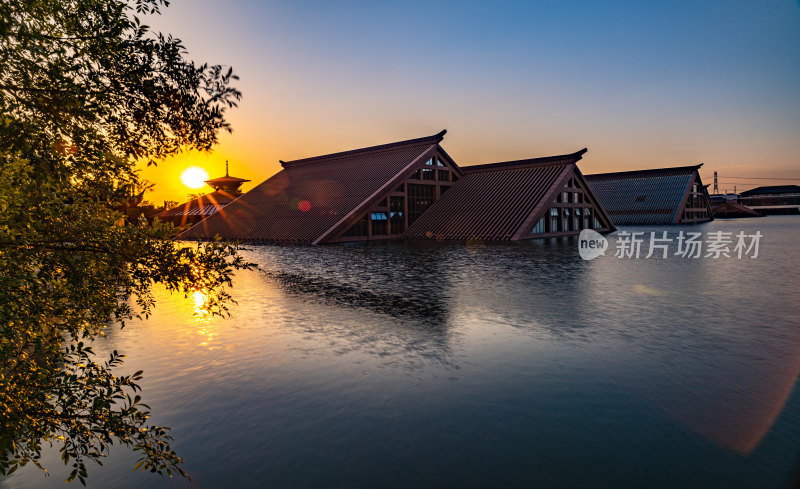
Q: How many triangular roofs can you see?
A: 3